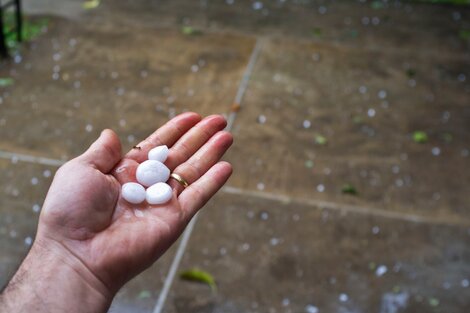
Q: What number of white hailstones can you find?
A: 4